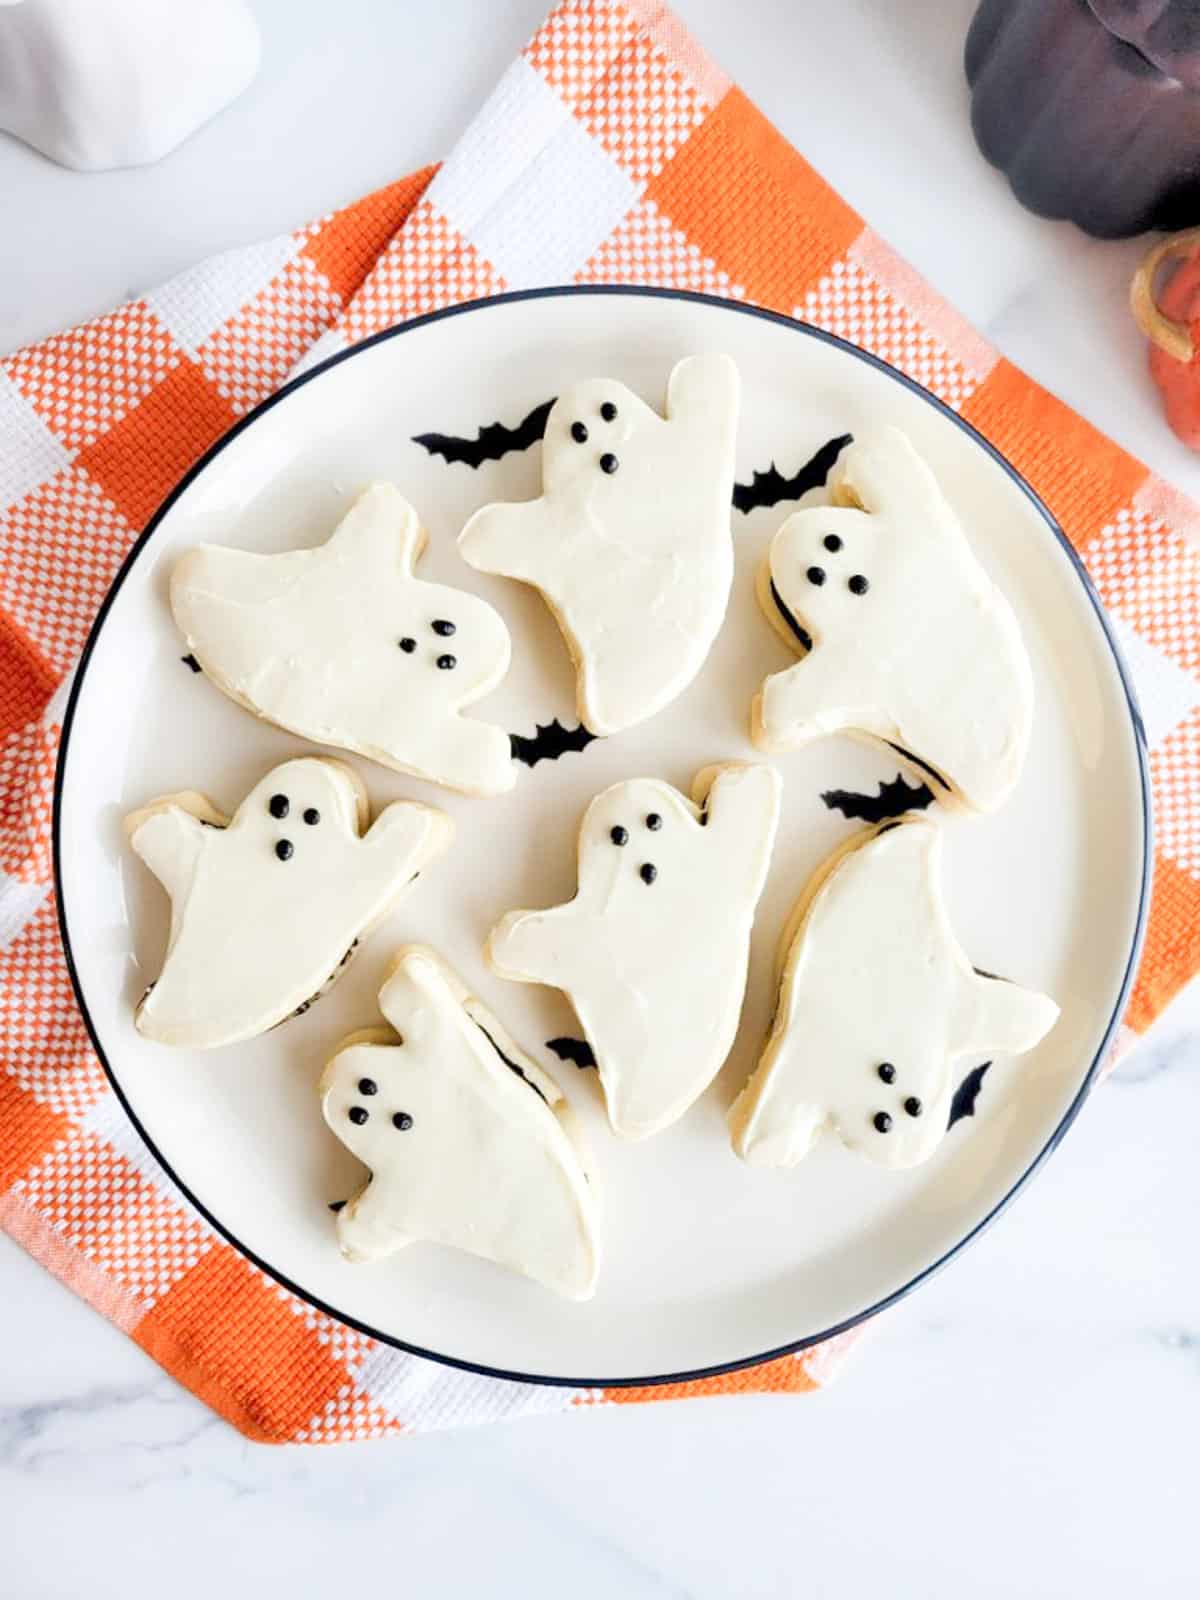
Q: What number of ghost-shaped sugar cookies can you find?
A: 7